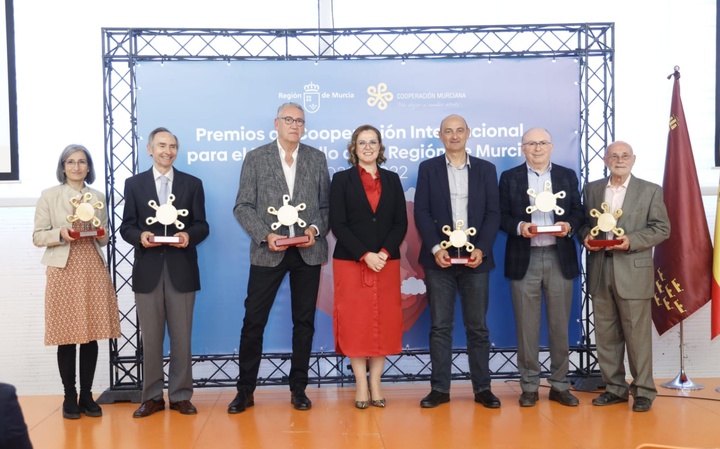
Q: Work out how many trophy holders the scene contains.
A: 6